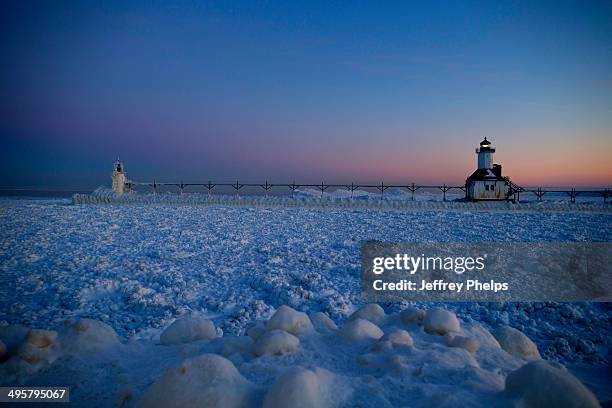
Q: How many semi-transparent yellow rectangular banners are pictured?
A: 0